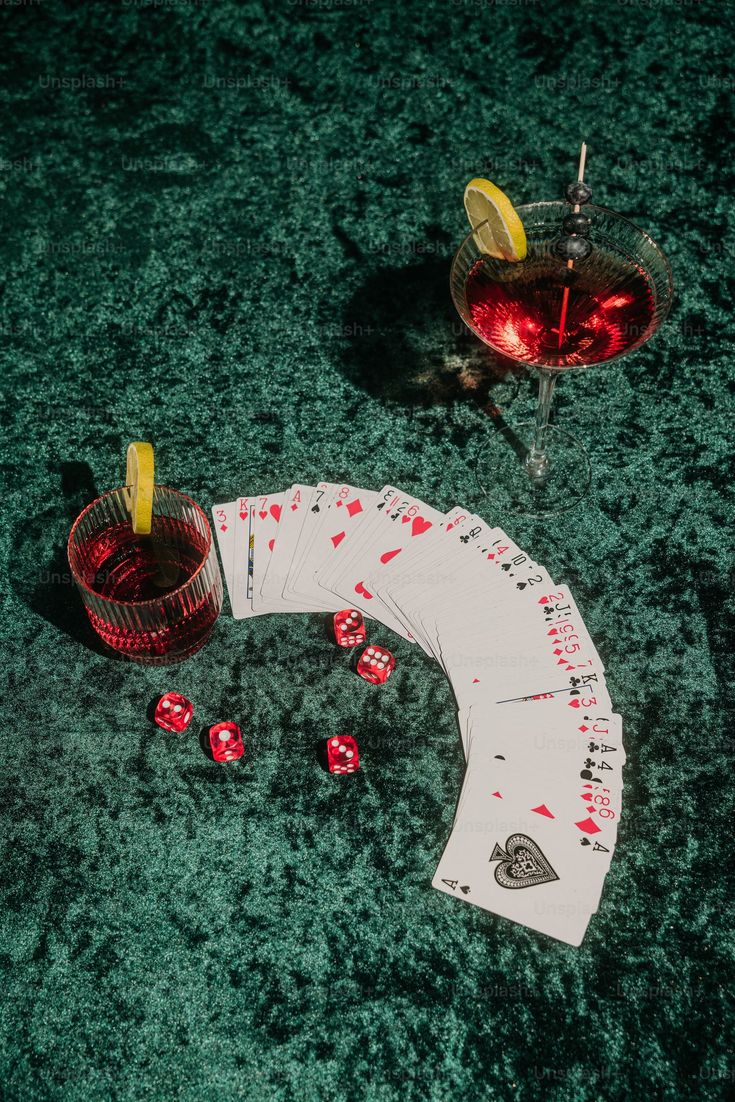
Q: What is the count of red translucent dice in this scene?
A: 5